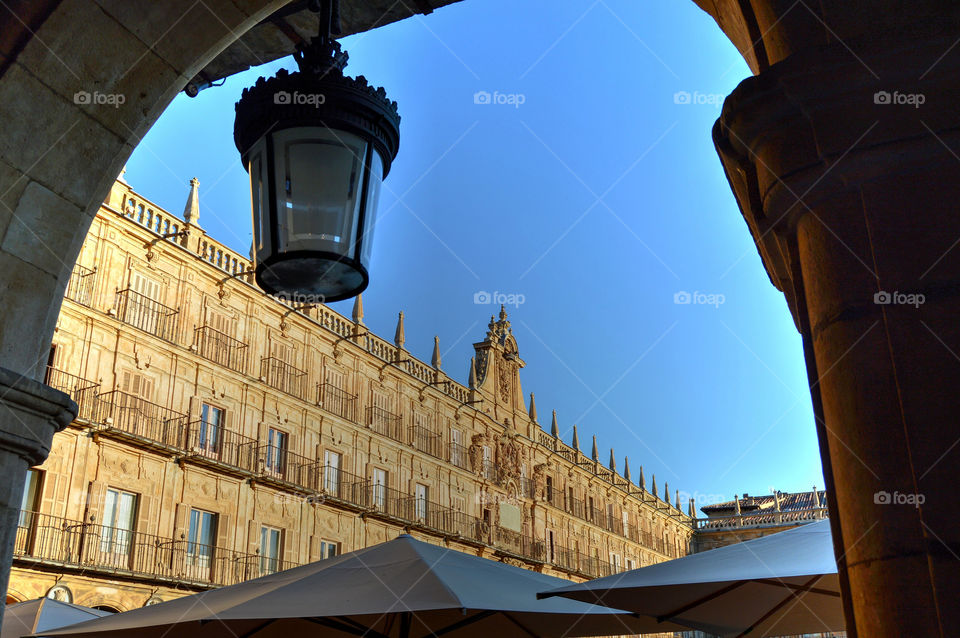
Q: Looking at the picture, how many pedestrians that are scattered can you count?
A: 0